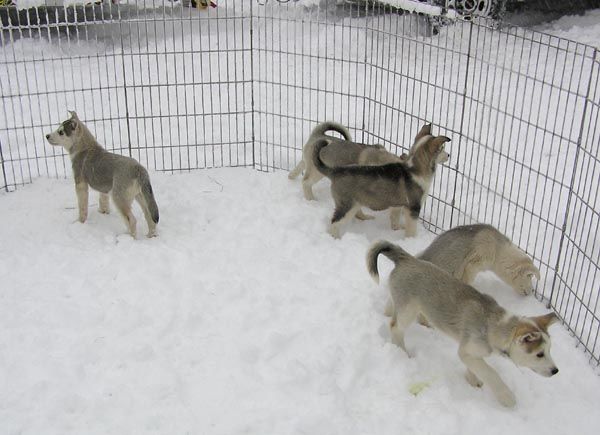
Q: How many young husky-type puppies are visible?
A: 5